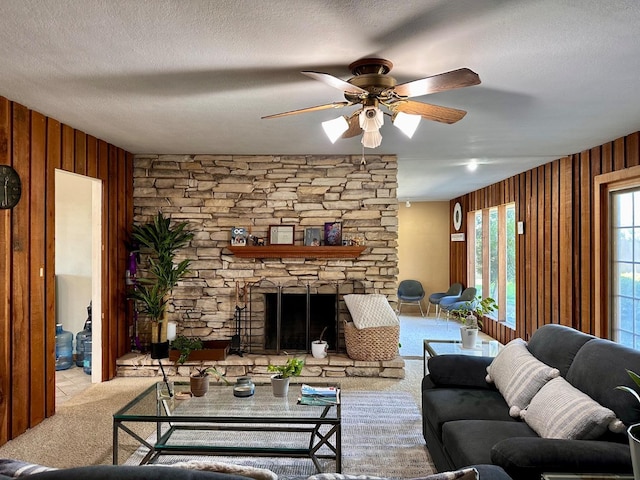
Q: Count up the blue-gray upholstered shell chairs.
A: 3